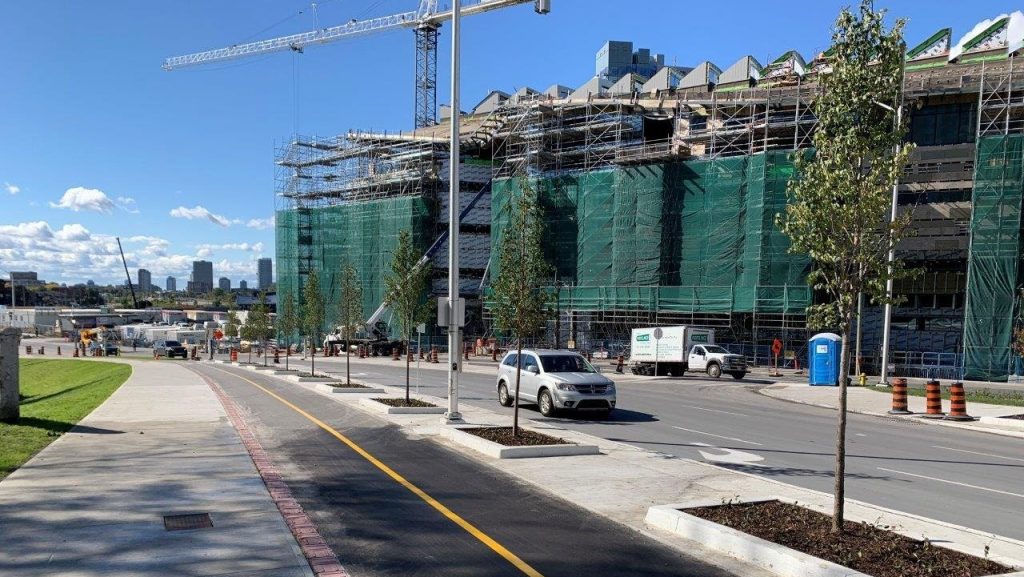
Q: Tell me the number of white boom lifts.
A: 1